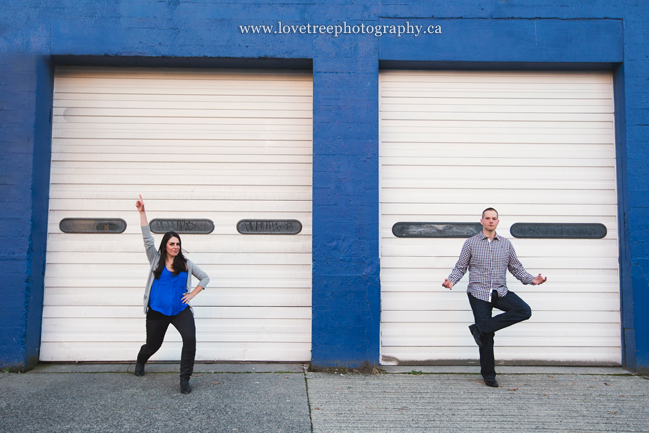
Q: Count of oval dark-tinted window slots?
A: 5